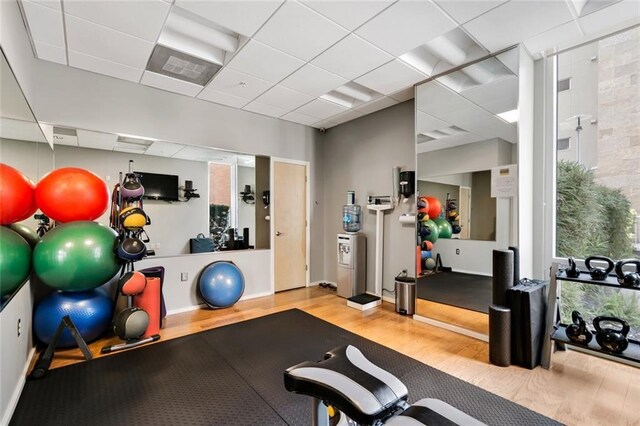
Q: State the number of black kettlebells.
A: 5